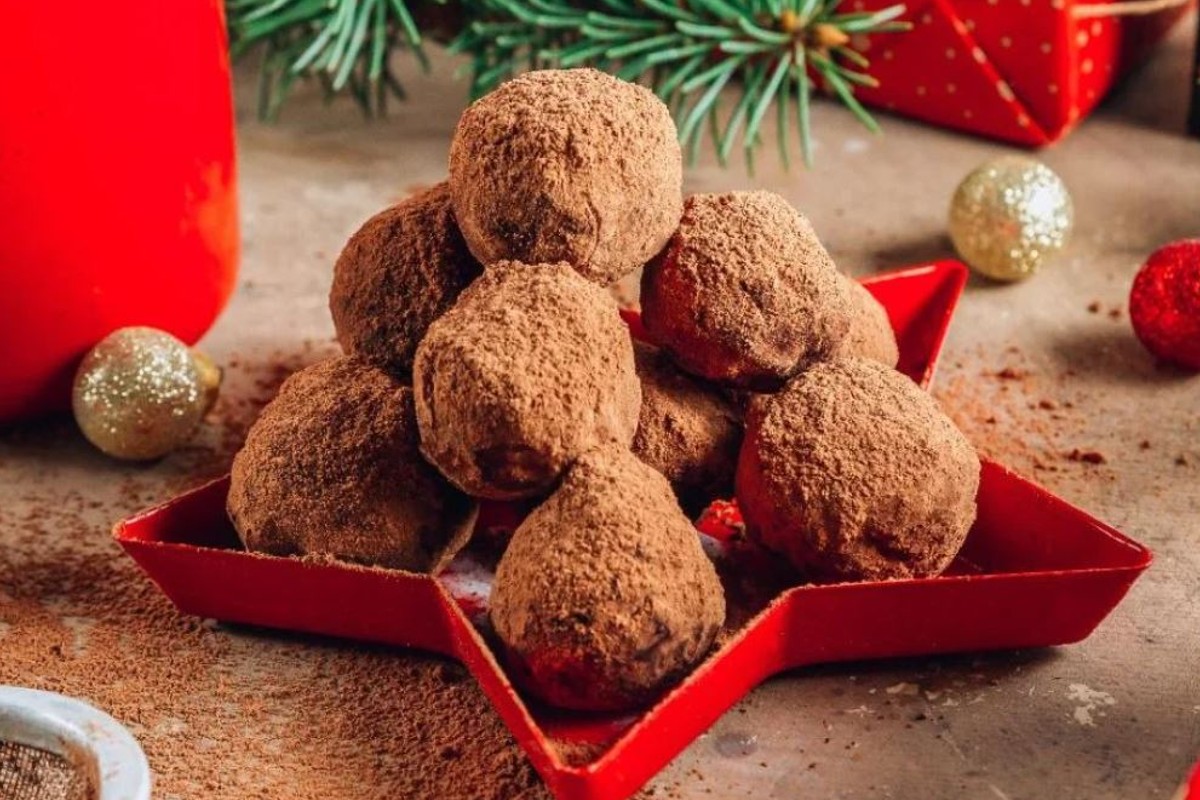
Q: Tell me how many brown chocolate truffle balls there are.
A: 9